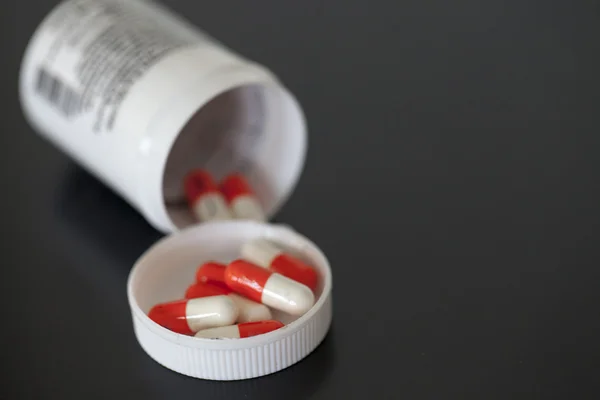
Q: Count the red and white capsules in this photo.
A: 8